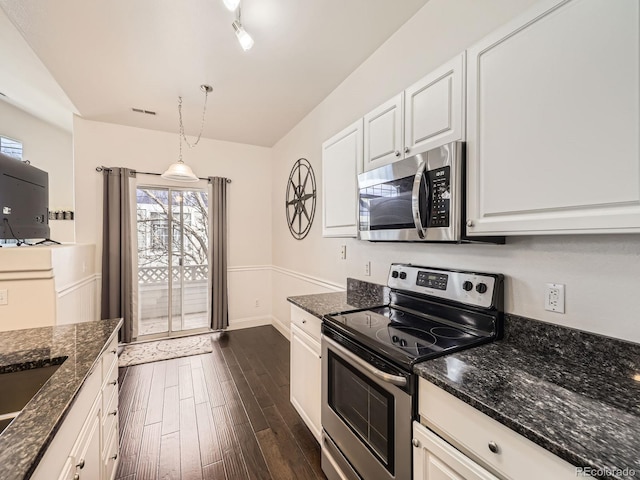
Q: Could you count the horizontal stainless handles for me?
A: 2